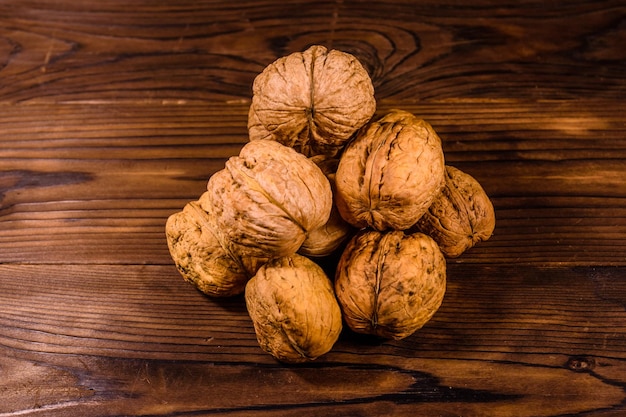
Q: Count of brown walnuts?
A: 8